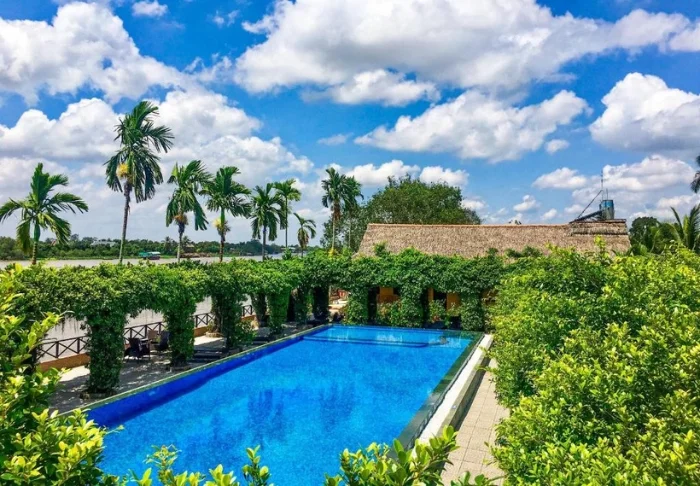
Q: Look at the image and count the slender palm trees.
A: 9